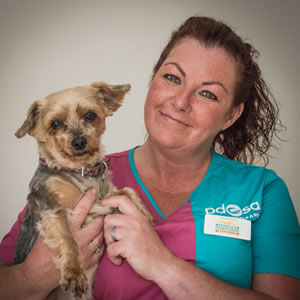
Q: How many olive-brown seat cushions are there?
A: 0